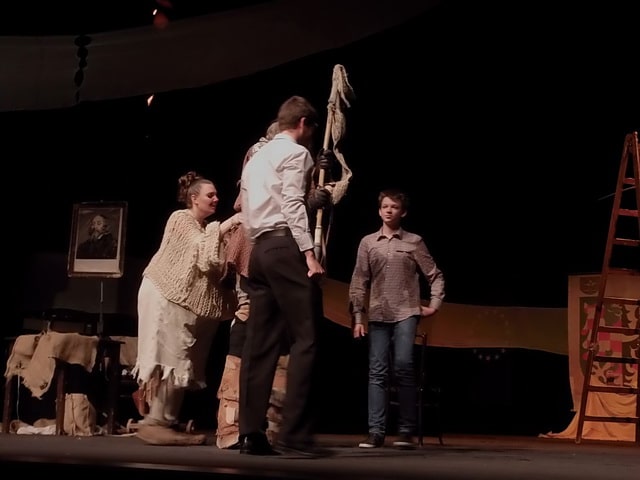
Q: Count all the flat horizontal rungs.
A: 9